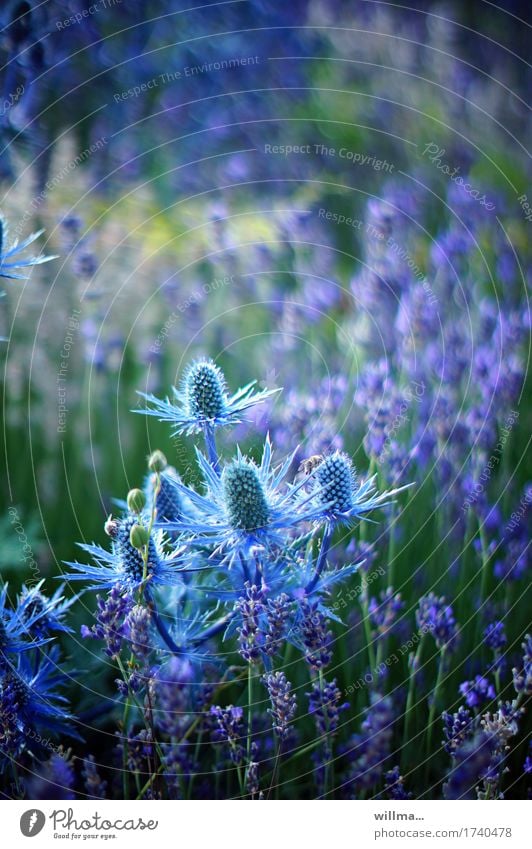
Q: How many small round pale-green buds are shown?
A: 3